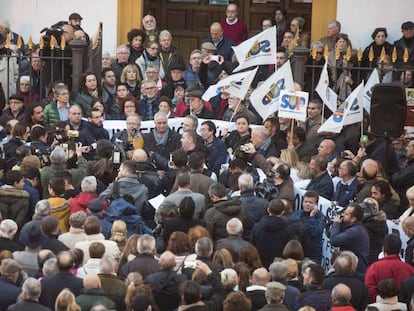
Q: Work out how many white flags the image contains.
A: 6